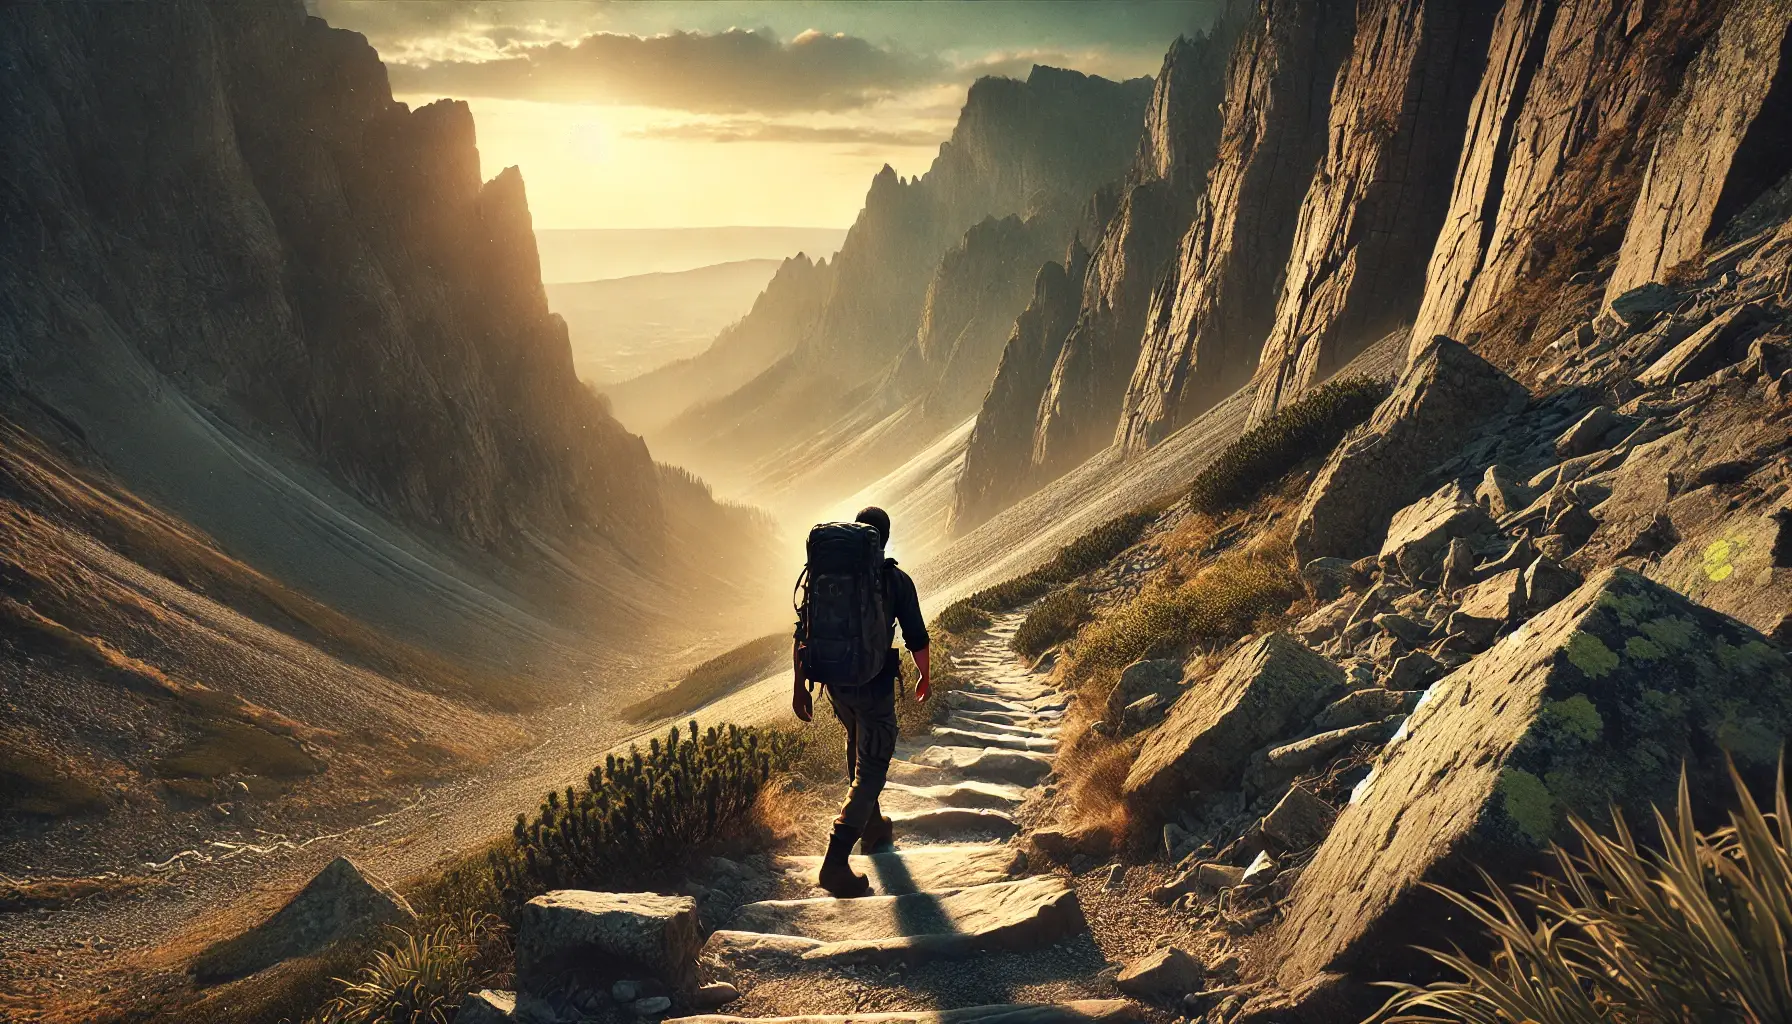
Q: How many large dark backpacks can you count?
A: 1